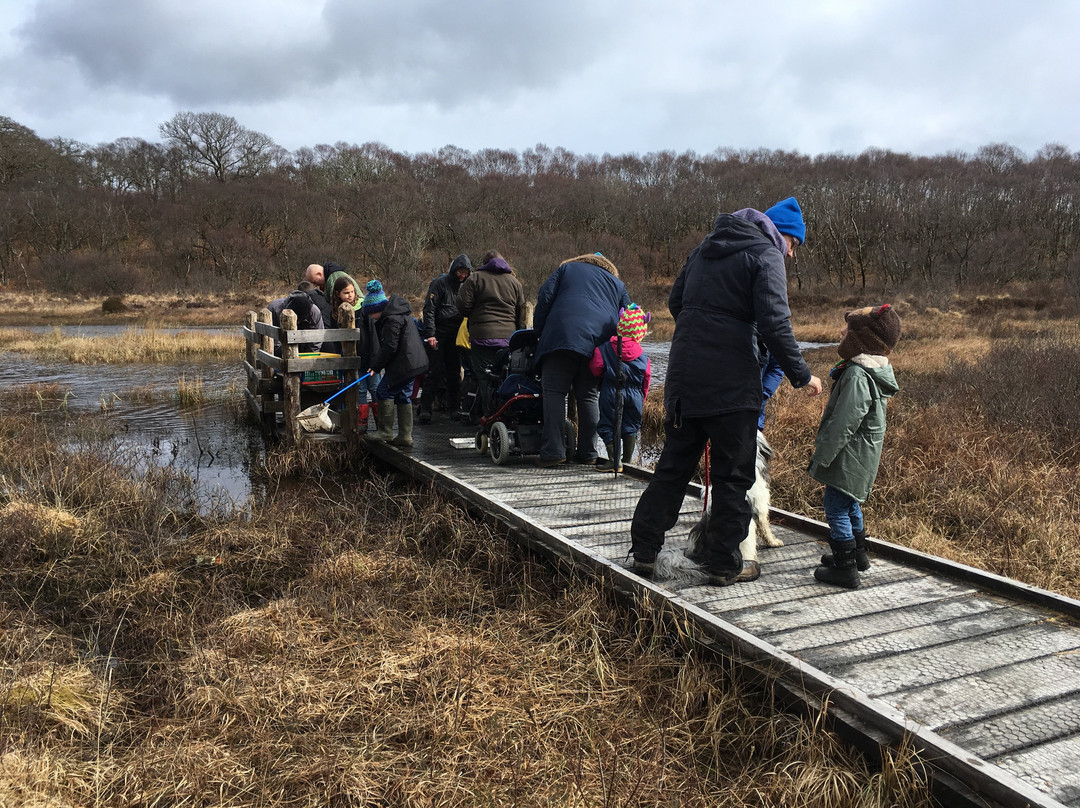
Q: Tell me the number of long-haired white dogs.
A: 1